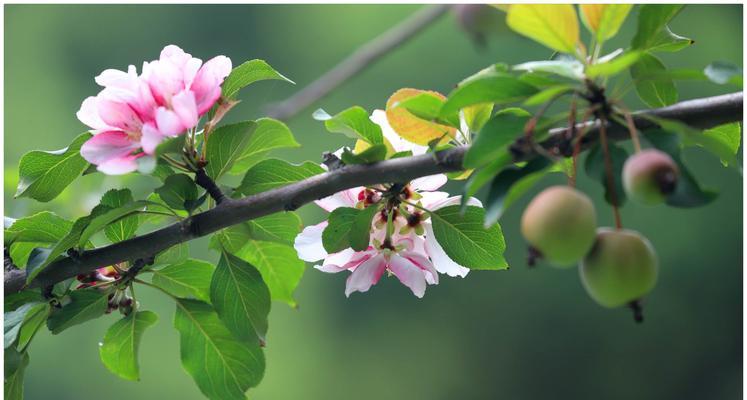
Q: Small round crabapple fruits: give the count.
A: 3